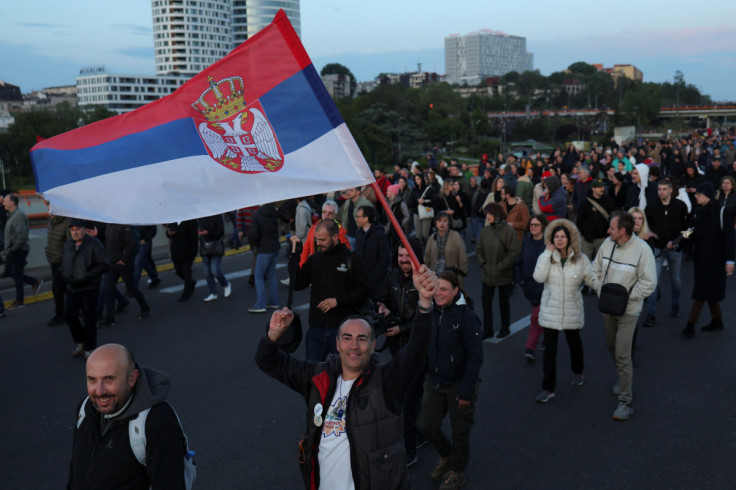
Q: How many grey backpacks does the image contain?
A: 1